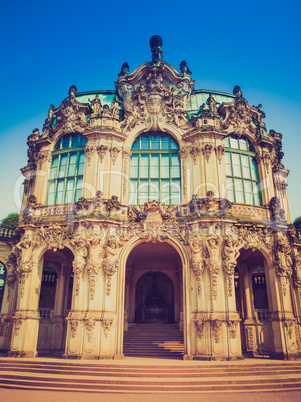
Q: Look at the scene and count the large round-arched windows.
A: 3